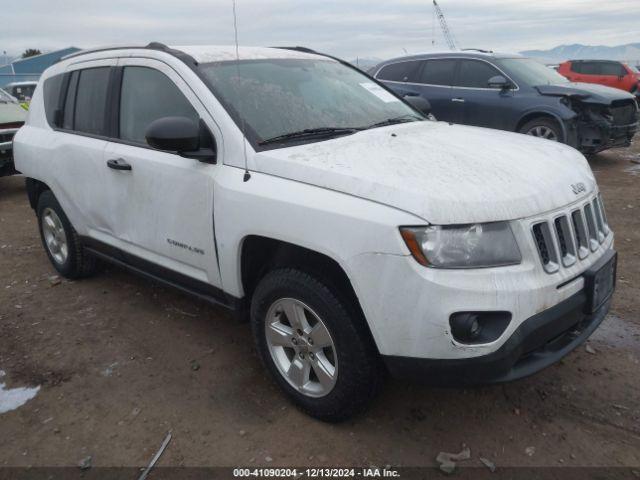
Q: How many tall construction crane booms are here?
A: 1